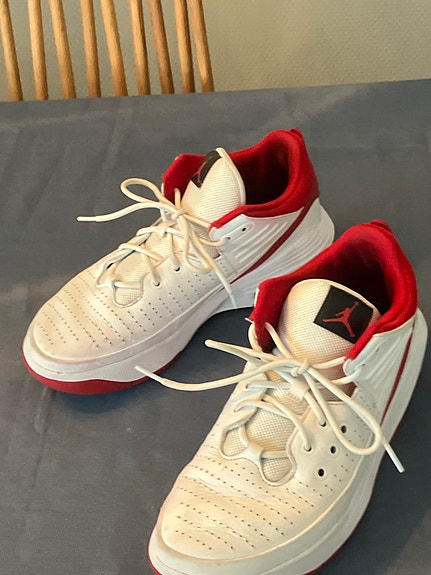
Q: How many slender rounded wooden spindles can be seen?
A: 9